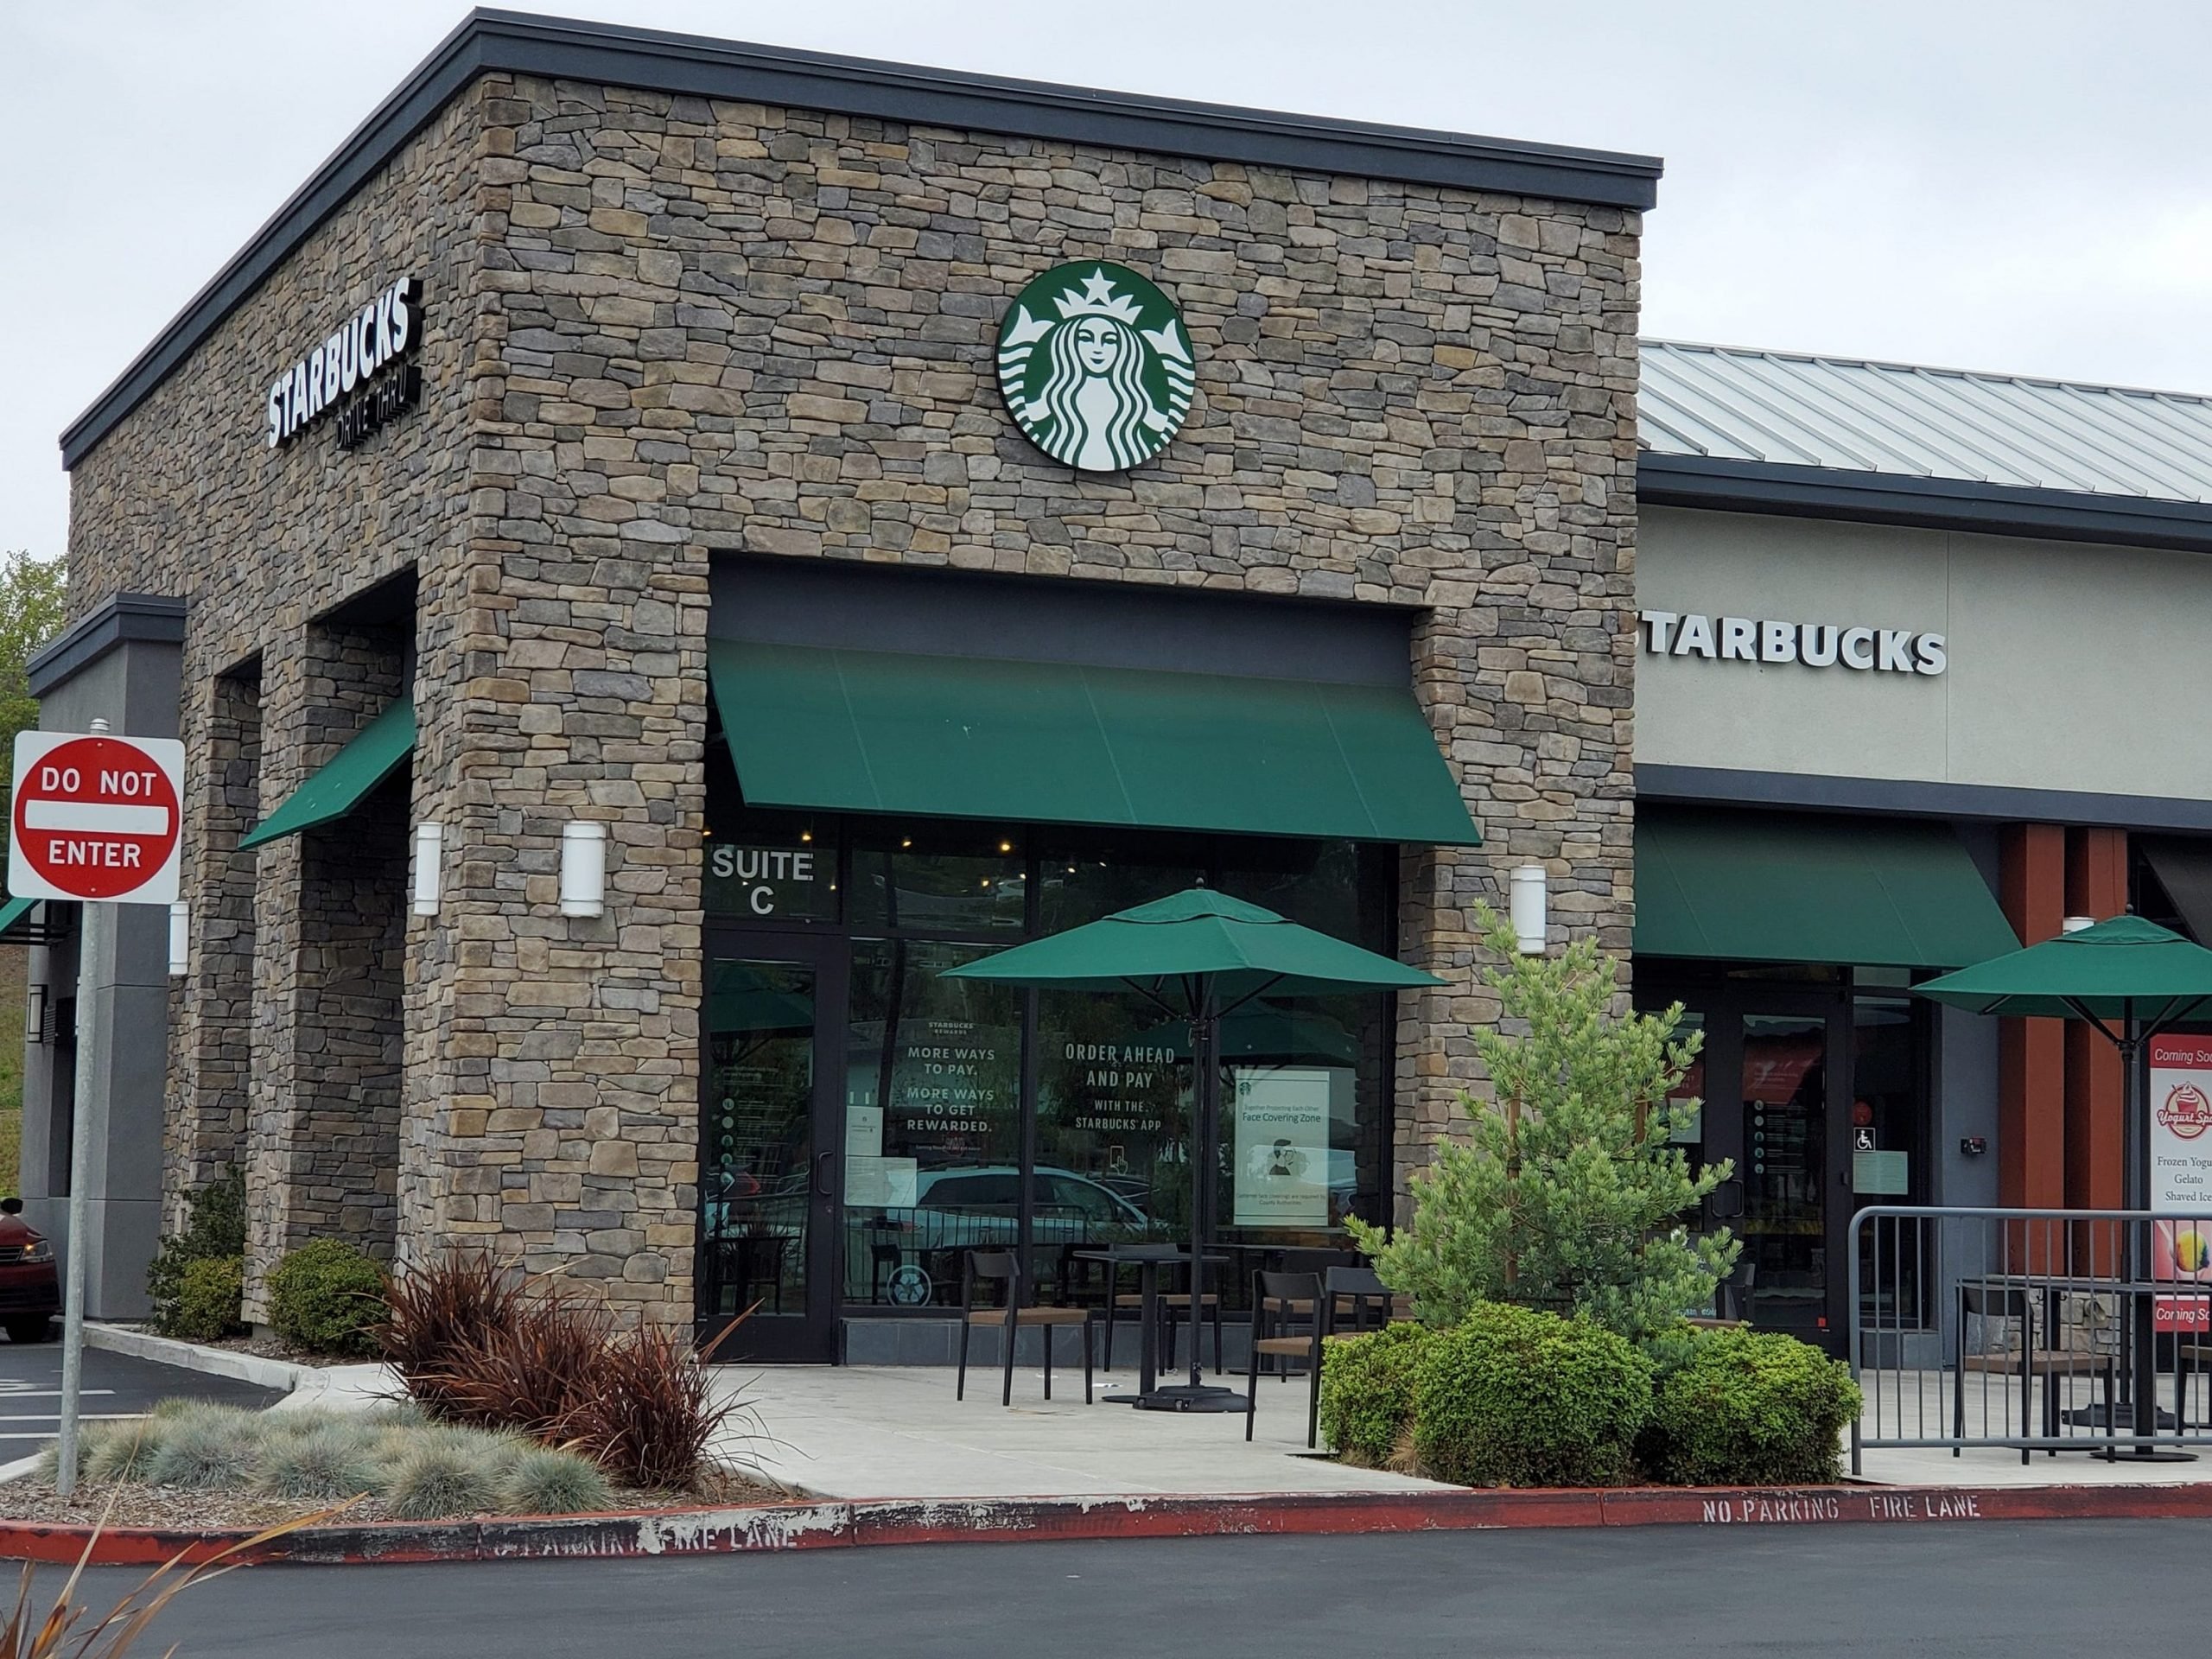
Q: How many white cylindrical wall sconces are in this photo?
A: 5